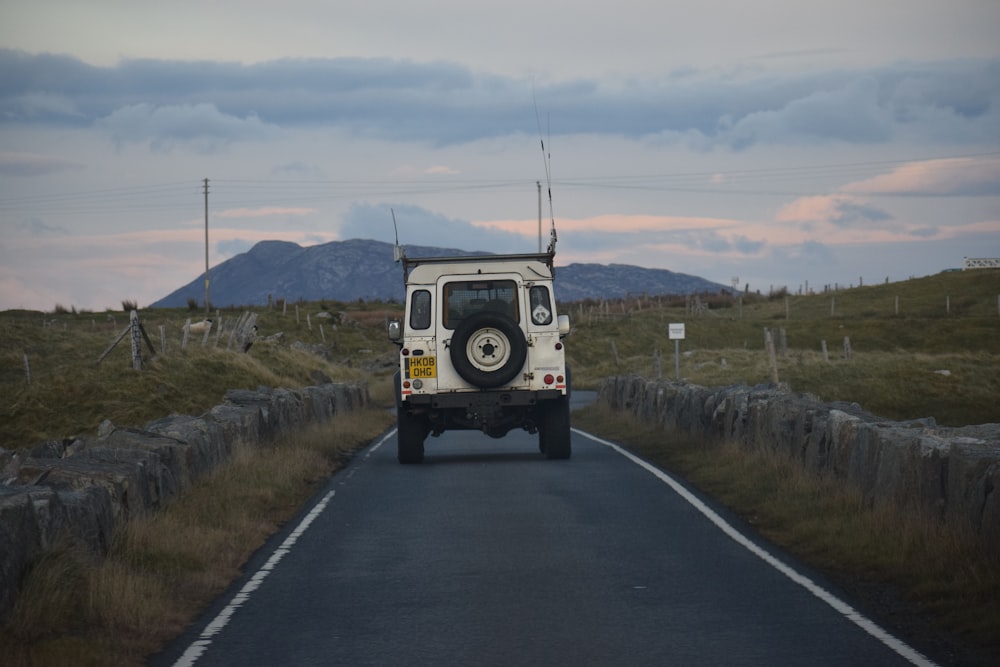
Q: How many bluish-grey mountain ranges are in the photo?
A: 1